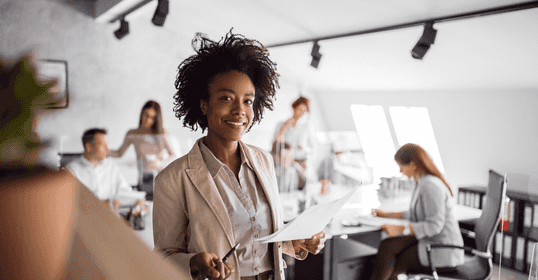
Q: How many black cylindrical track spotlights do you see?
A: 4